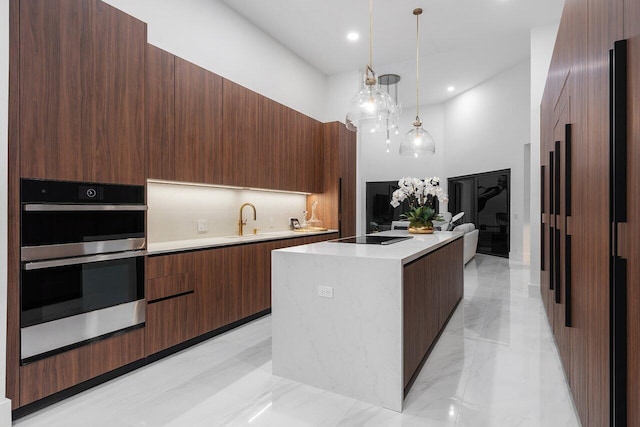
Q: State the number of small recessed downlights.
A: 2